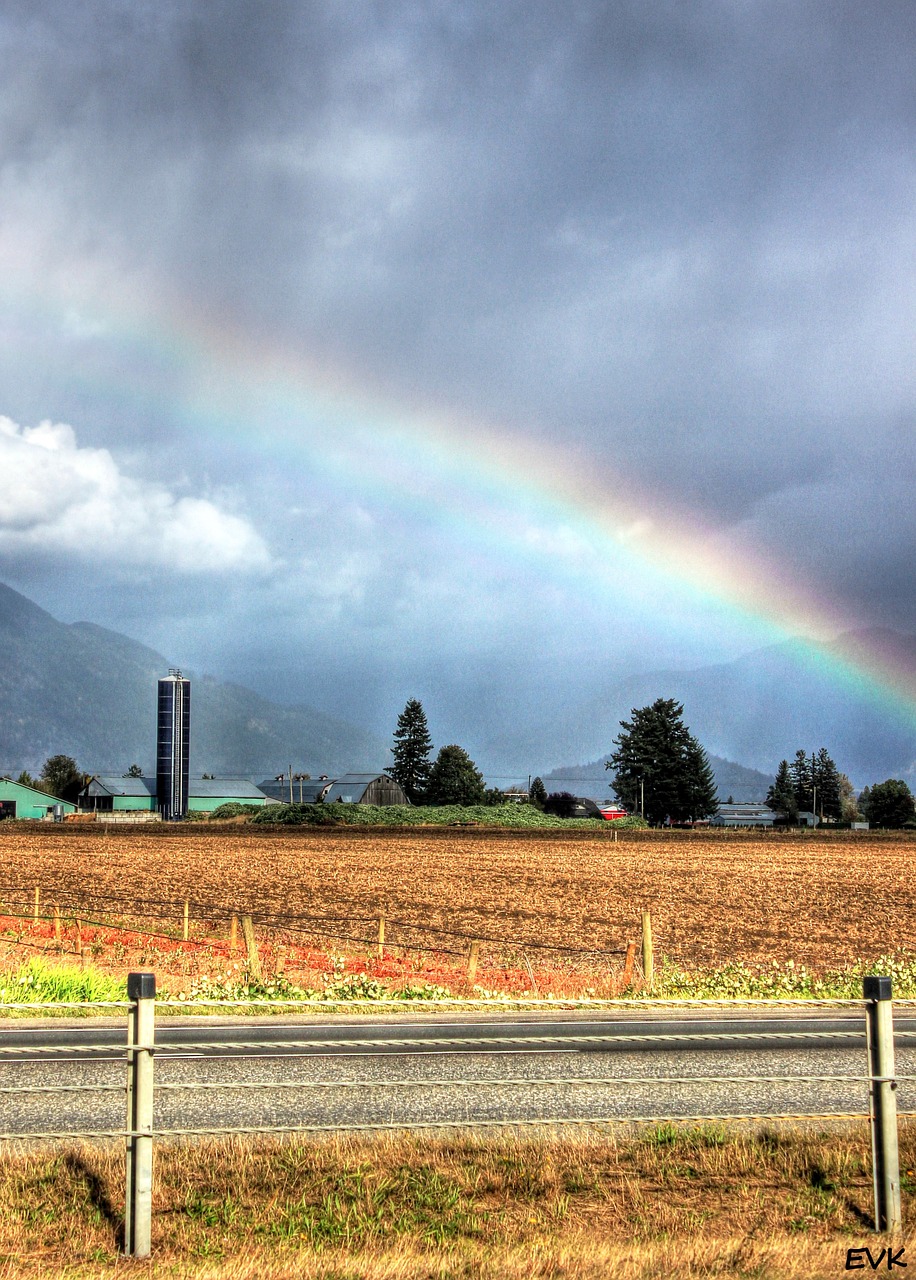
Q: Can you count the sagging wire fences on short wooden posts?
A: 1